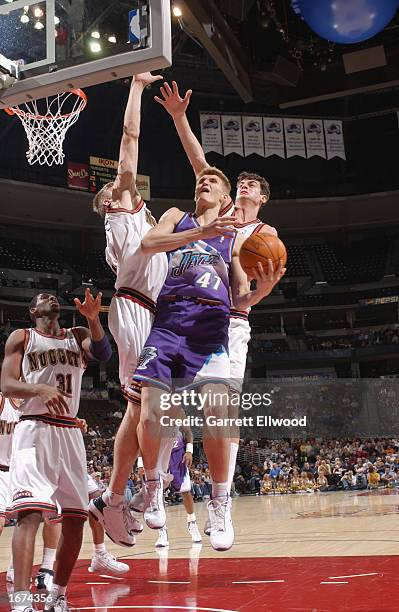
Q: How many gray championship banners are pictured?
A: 7